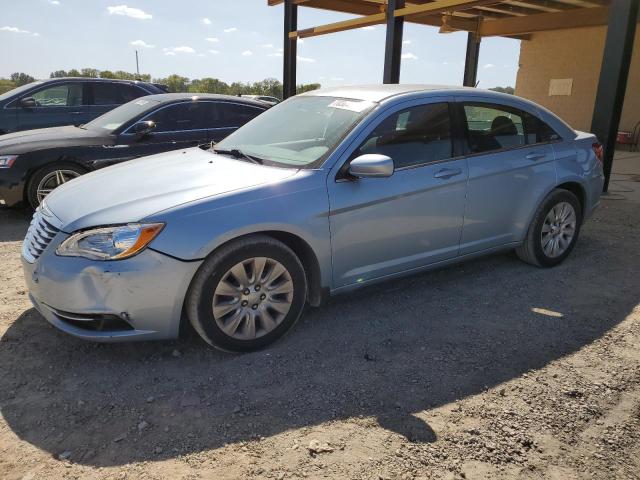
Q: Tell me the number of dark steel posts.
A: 4